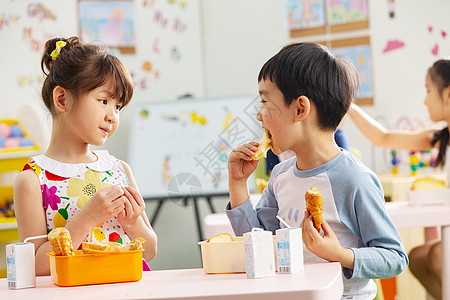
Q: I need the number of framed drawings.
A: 4